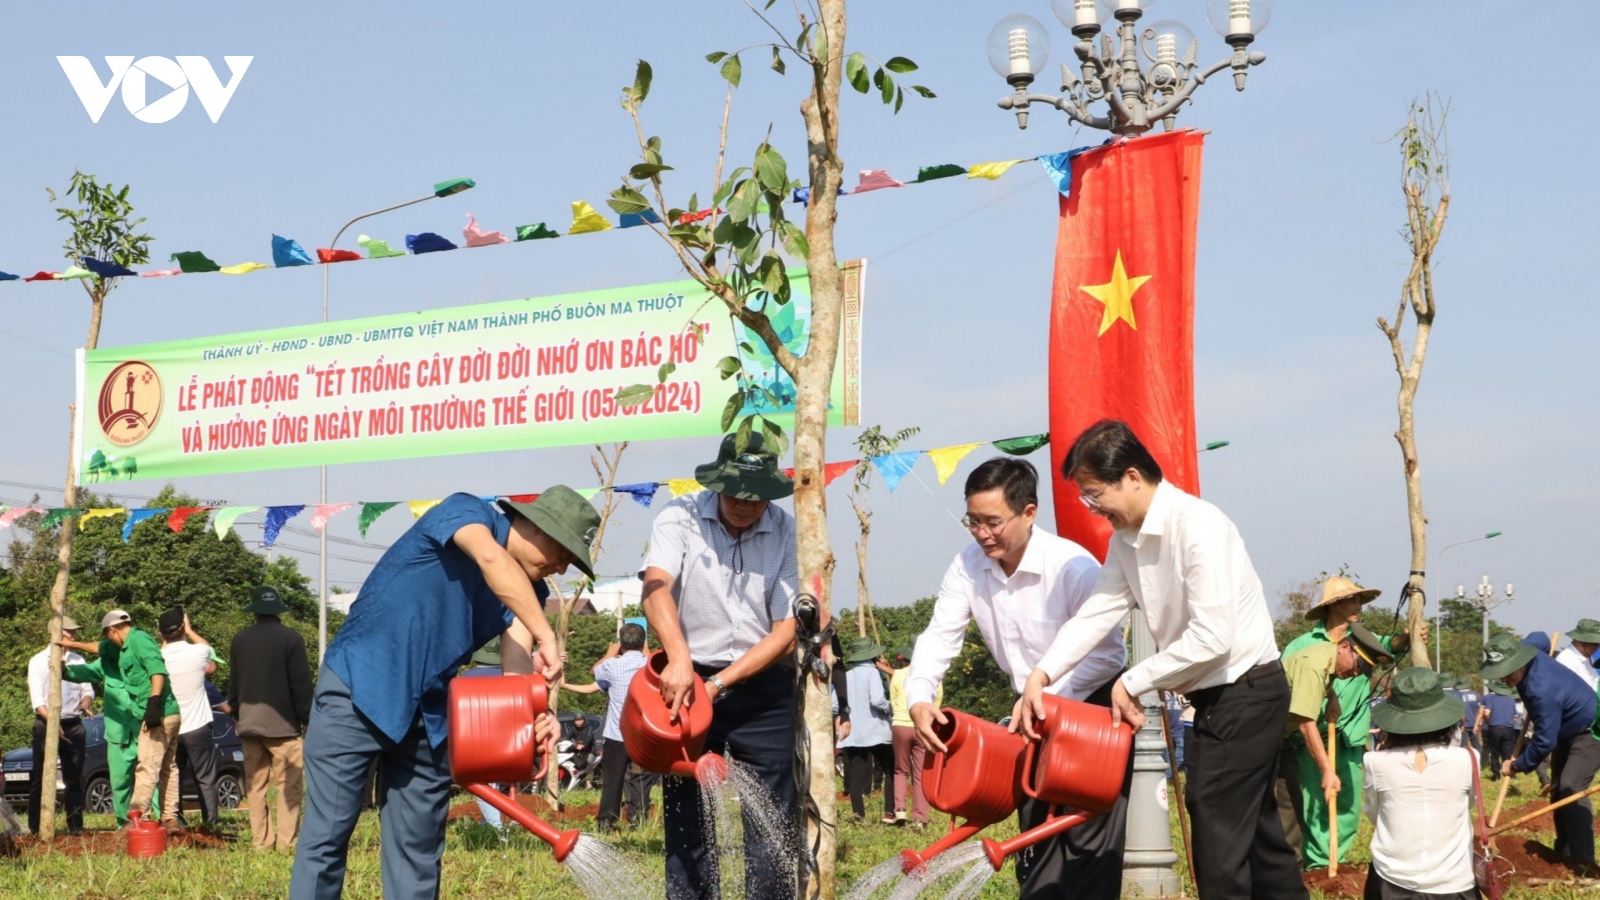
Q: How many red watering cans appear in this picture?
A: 5